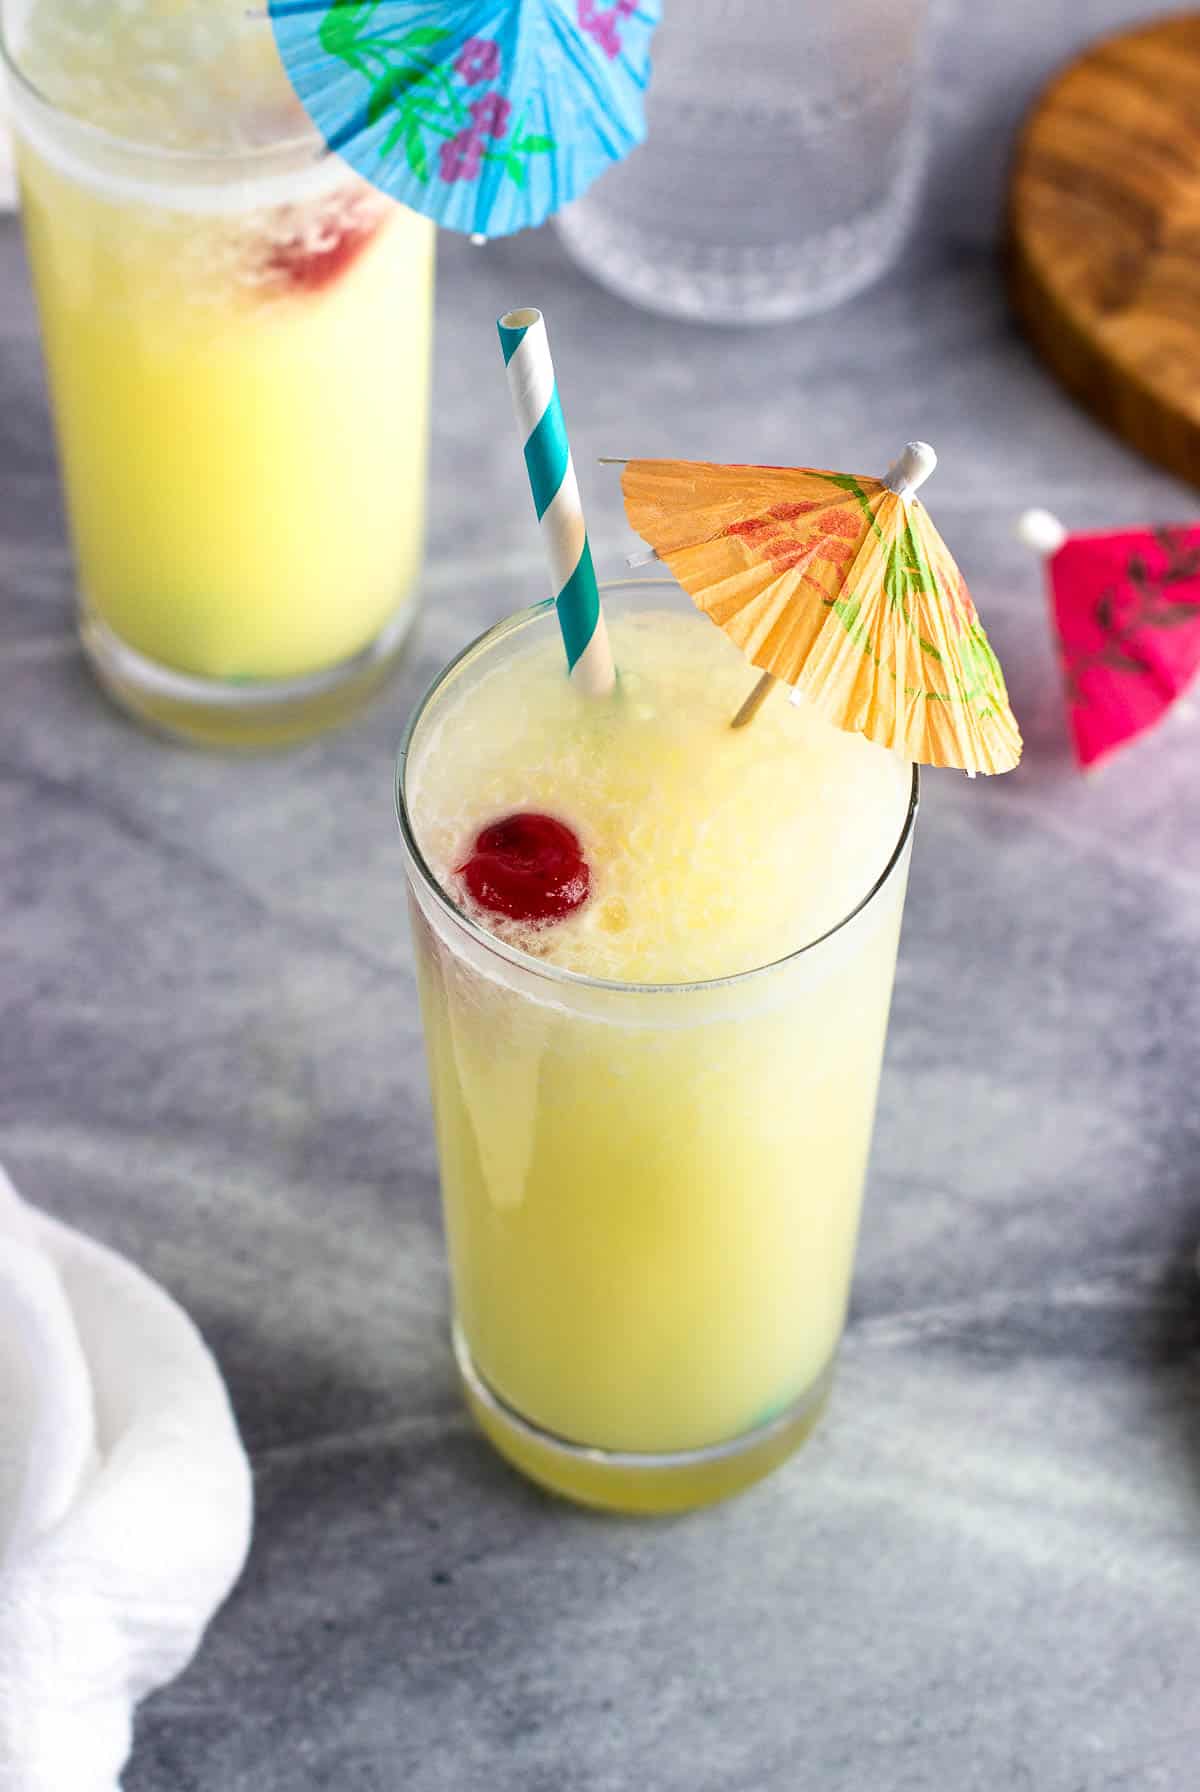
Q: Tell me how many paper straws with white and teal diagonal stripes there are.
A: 1